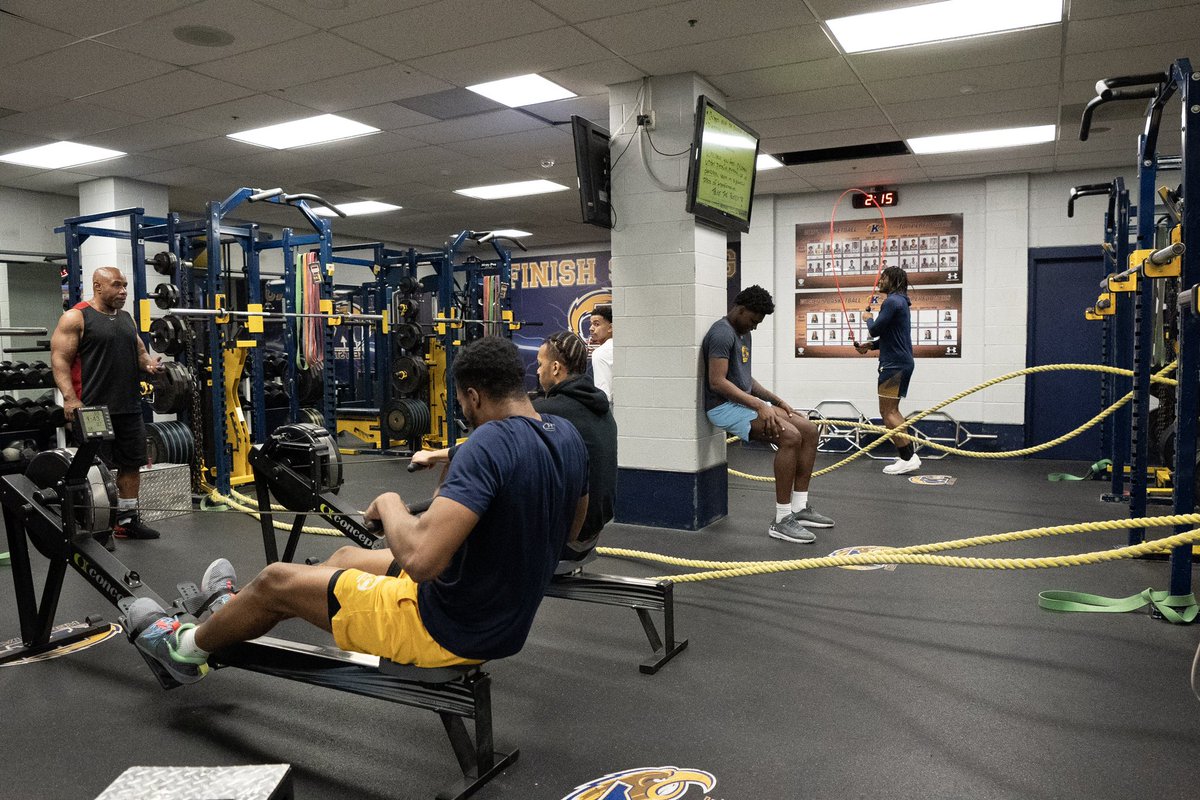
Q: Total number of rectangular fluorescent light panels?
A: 9